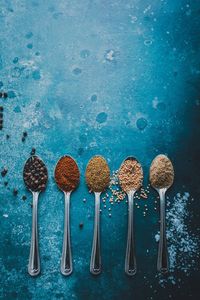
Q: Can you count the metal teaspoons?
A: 5